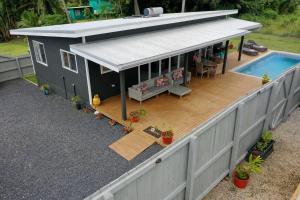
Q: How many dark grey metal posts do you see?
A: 4